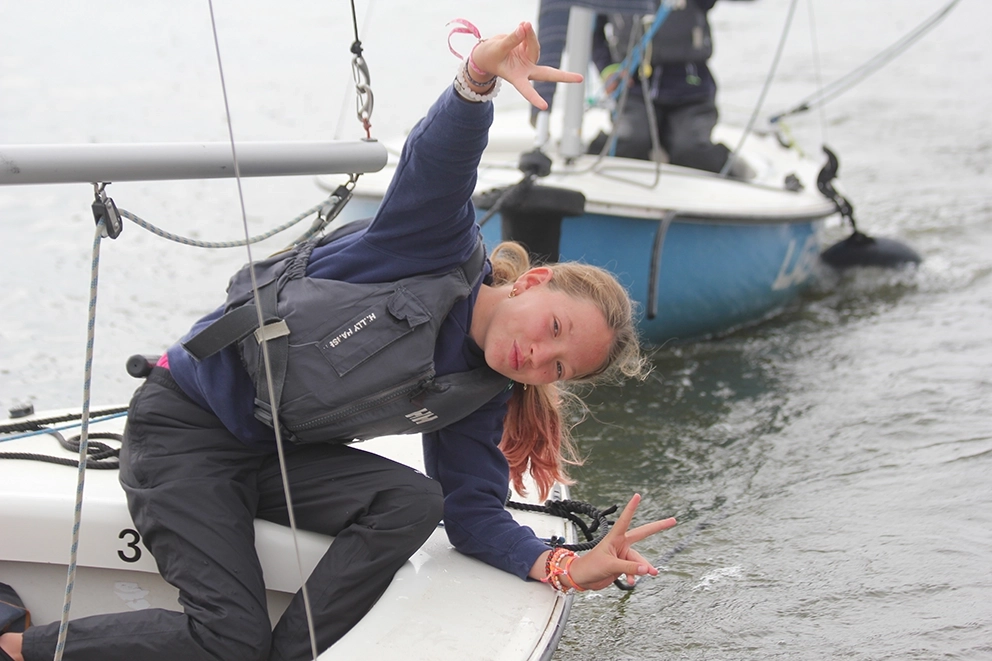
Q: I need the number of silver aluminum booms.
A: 1